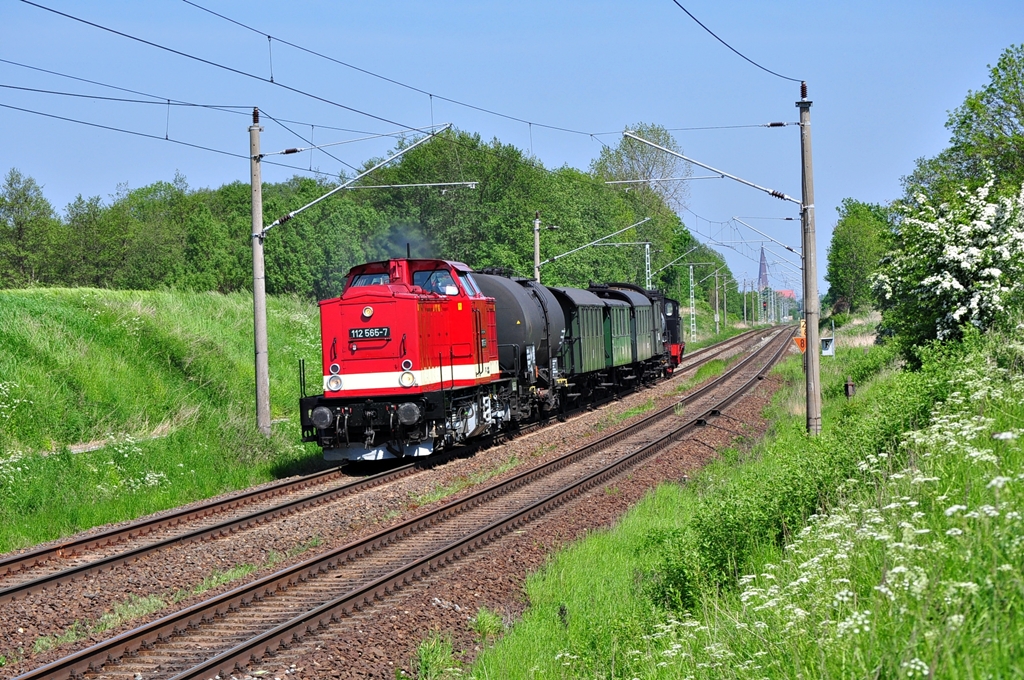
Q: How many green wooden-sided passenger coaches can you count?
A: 3